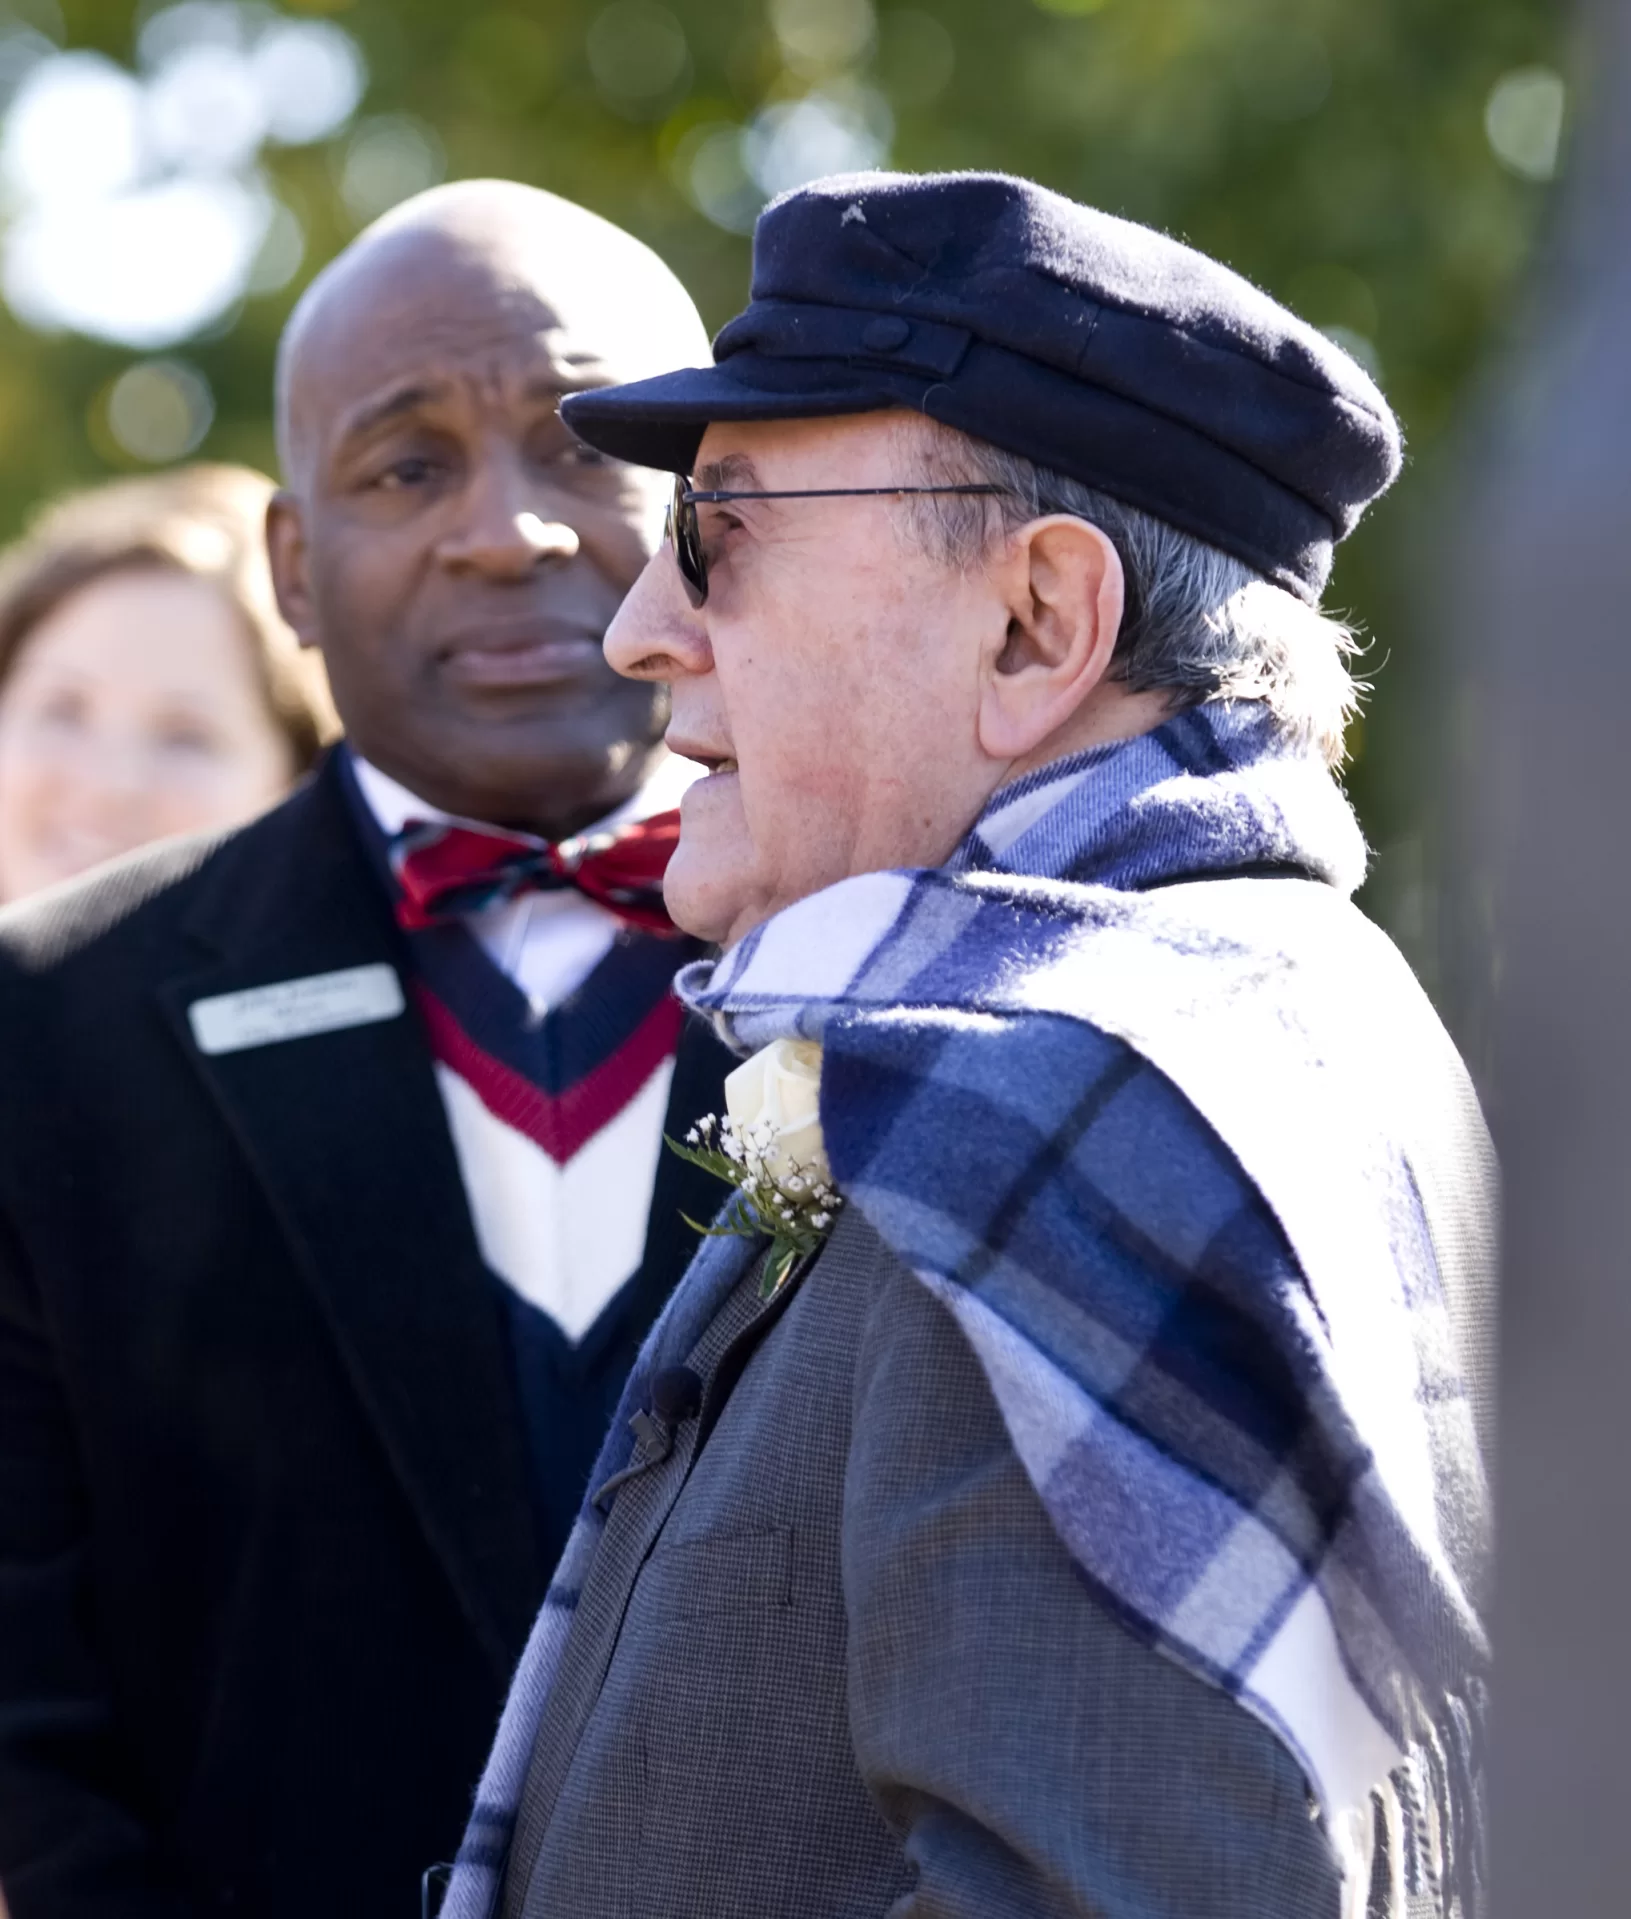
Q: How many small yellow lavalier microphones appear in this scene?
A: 0